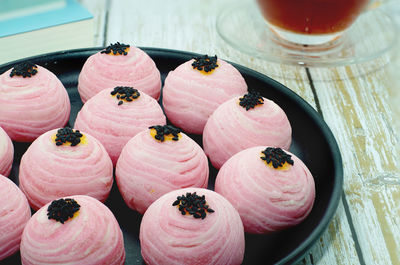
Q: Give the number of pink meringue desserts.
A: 12